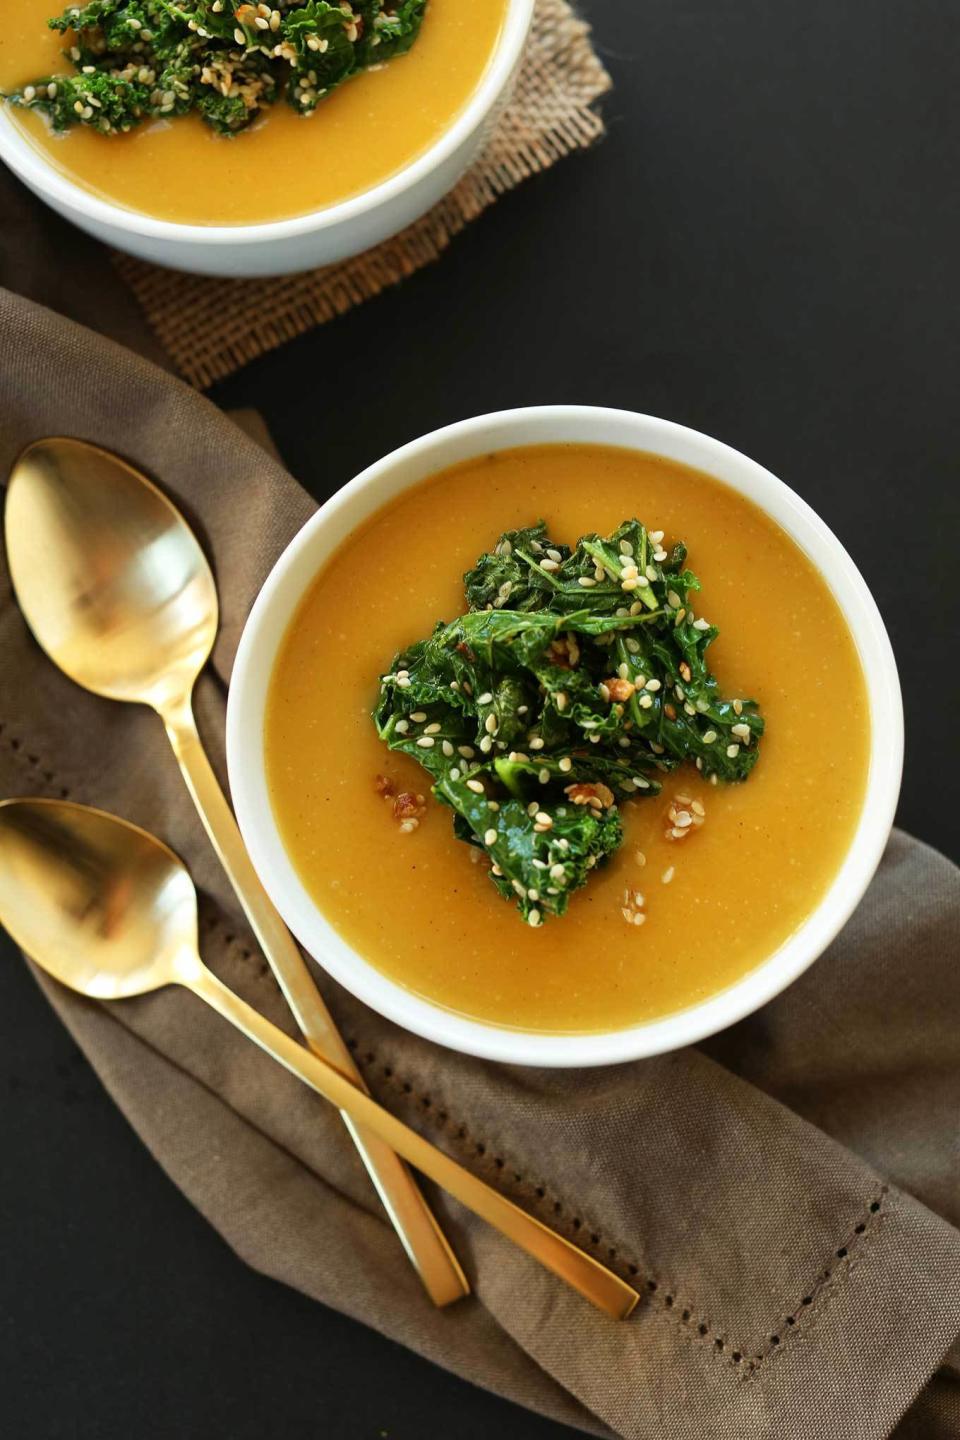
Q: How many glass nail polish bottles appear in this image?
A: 0